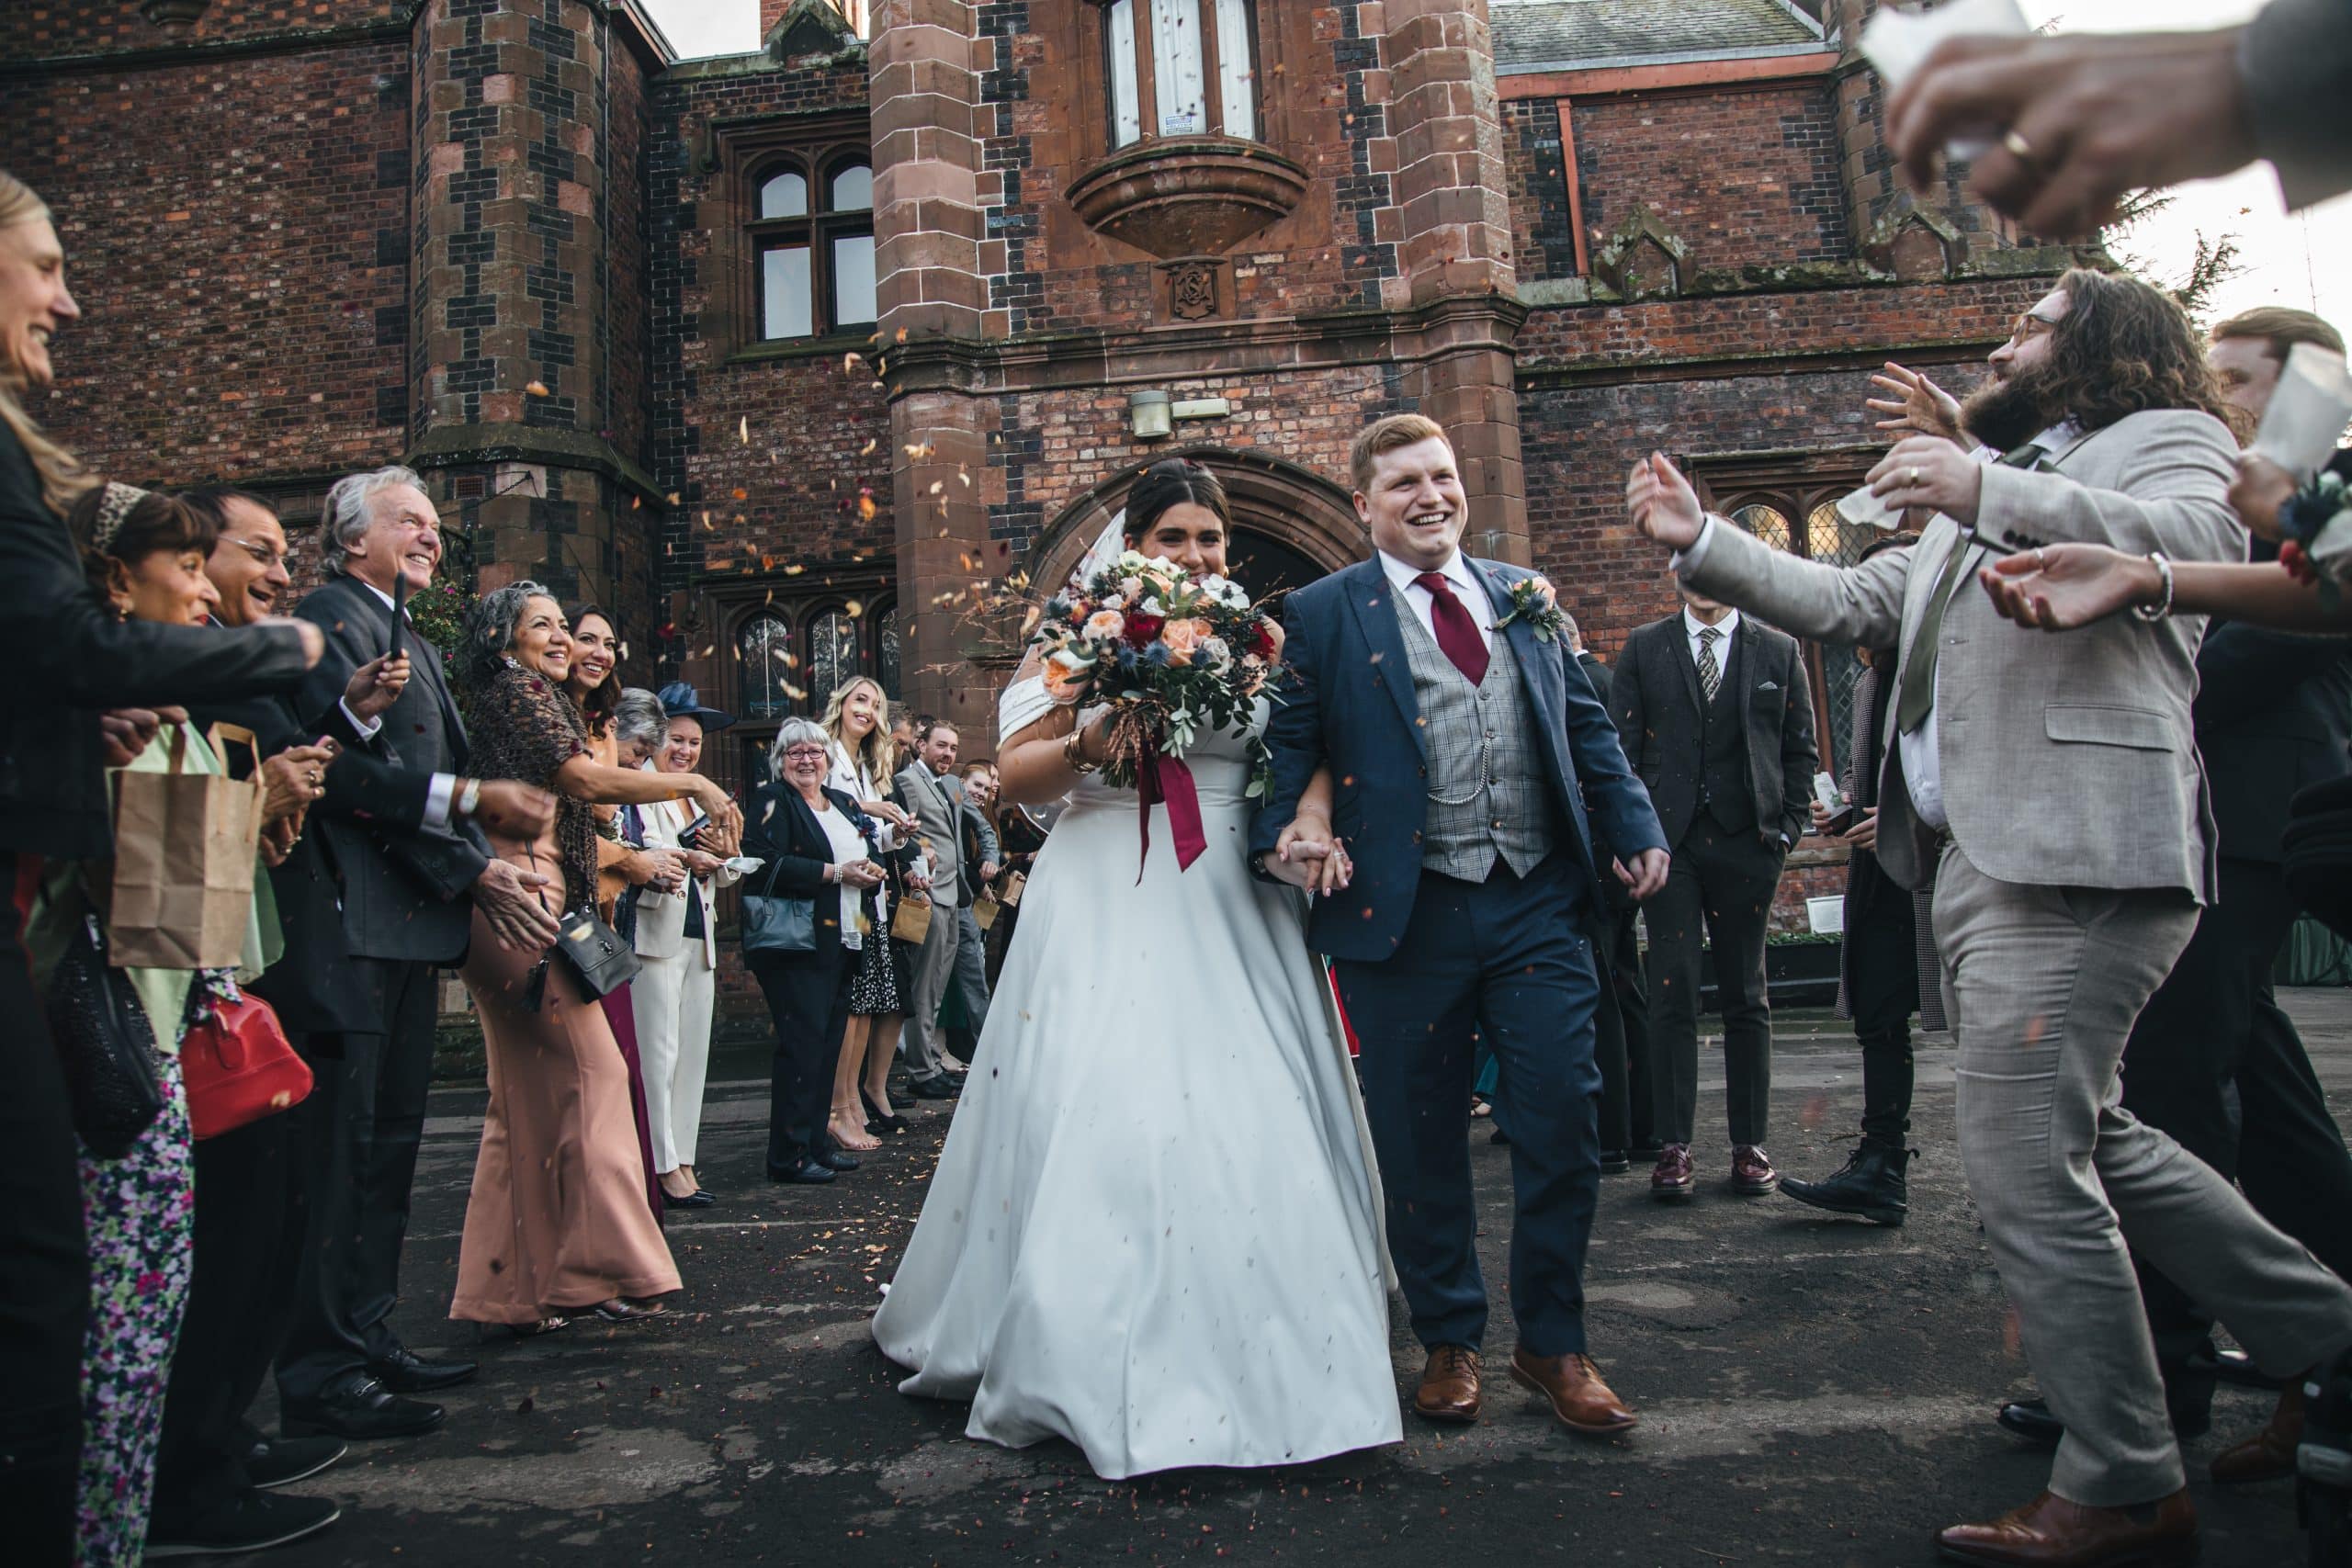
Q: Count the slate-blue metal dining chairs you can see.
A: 0